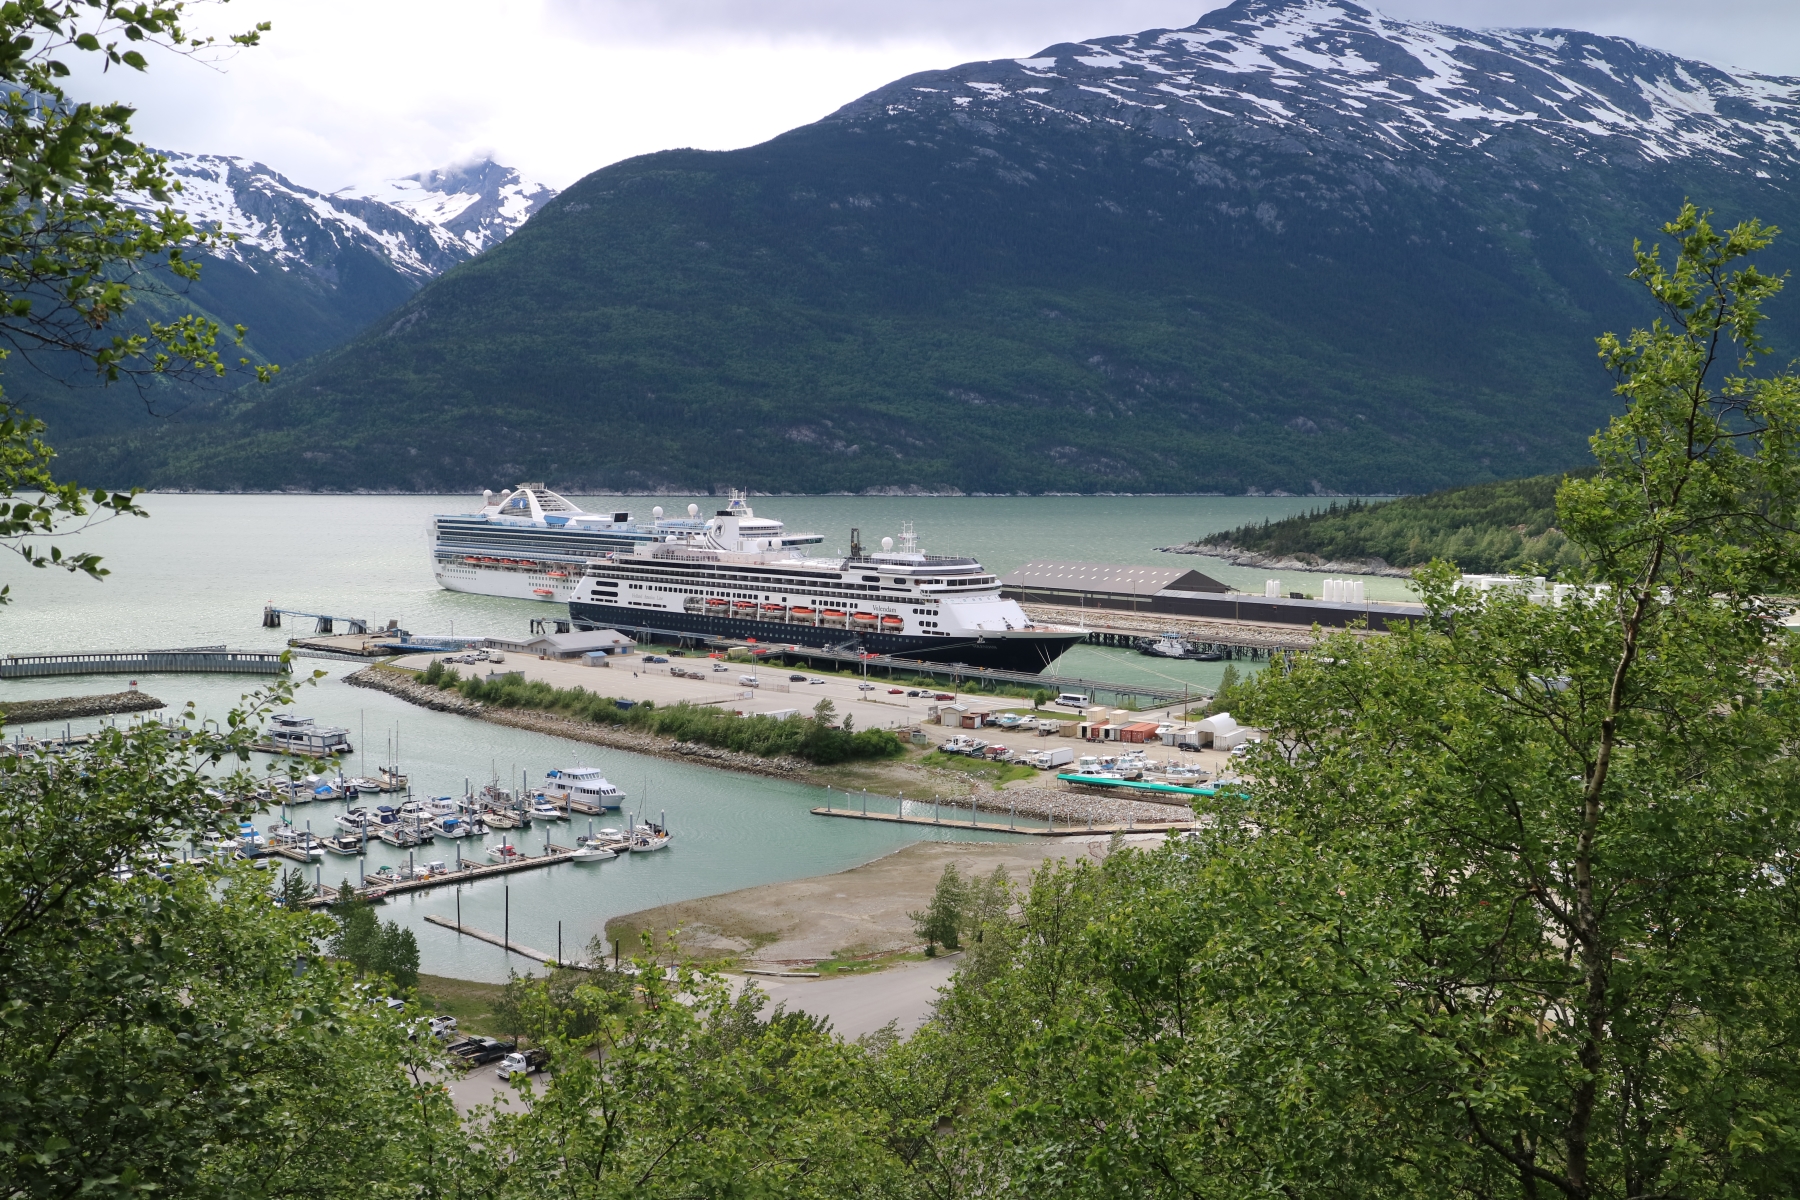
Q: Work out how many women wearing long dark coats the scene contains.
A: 0